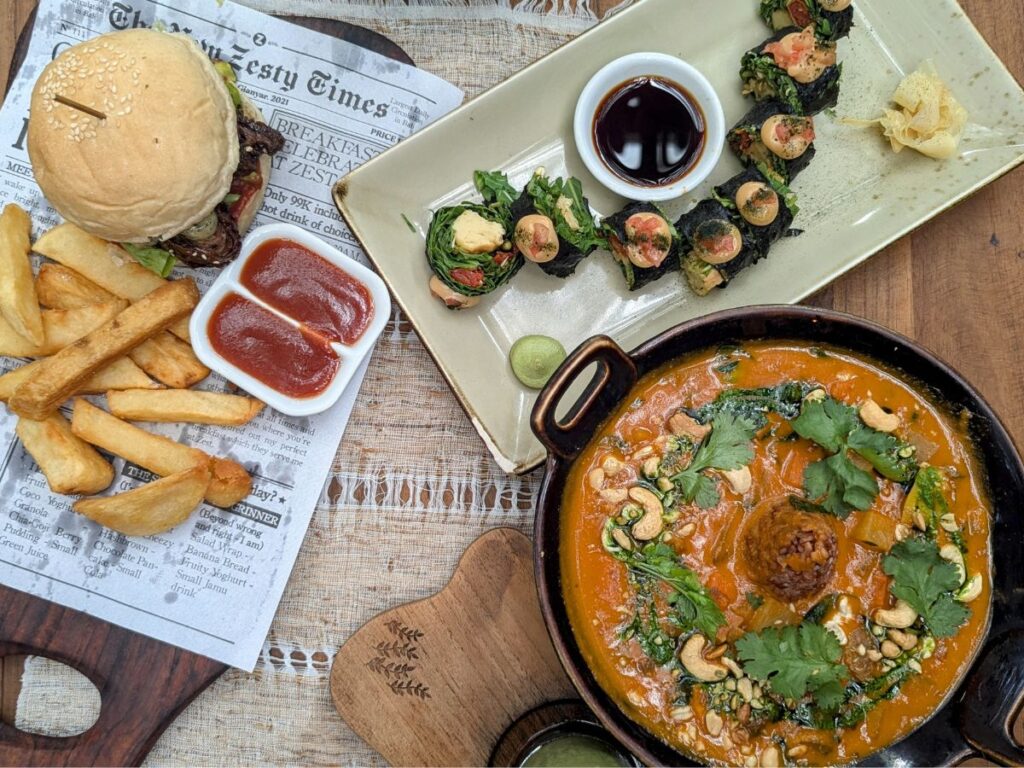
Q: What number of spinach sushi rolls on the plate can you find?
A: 8